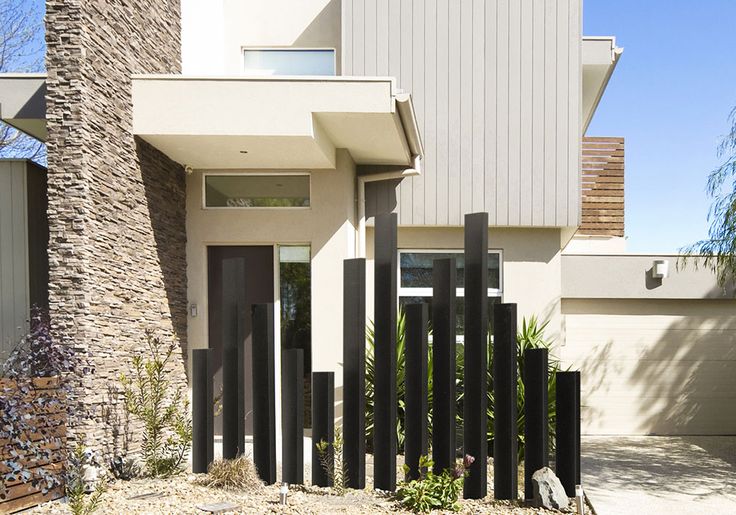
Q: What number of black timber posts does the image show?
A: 13